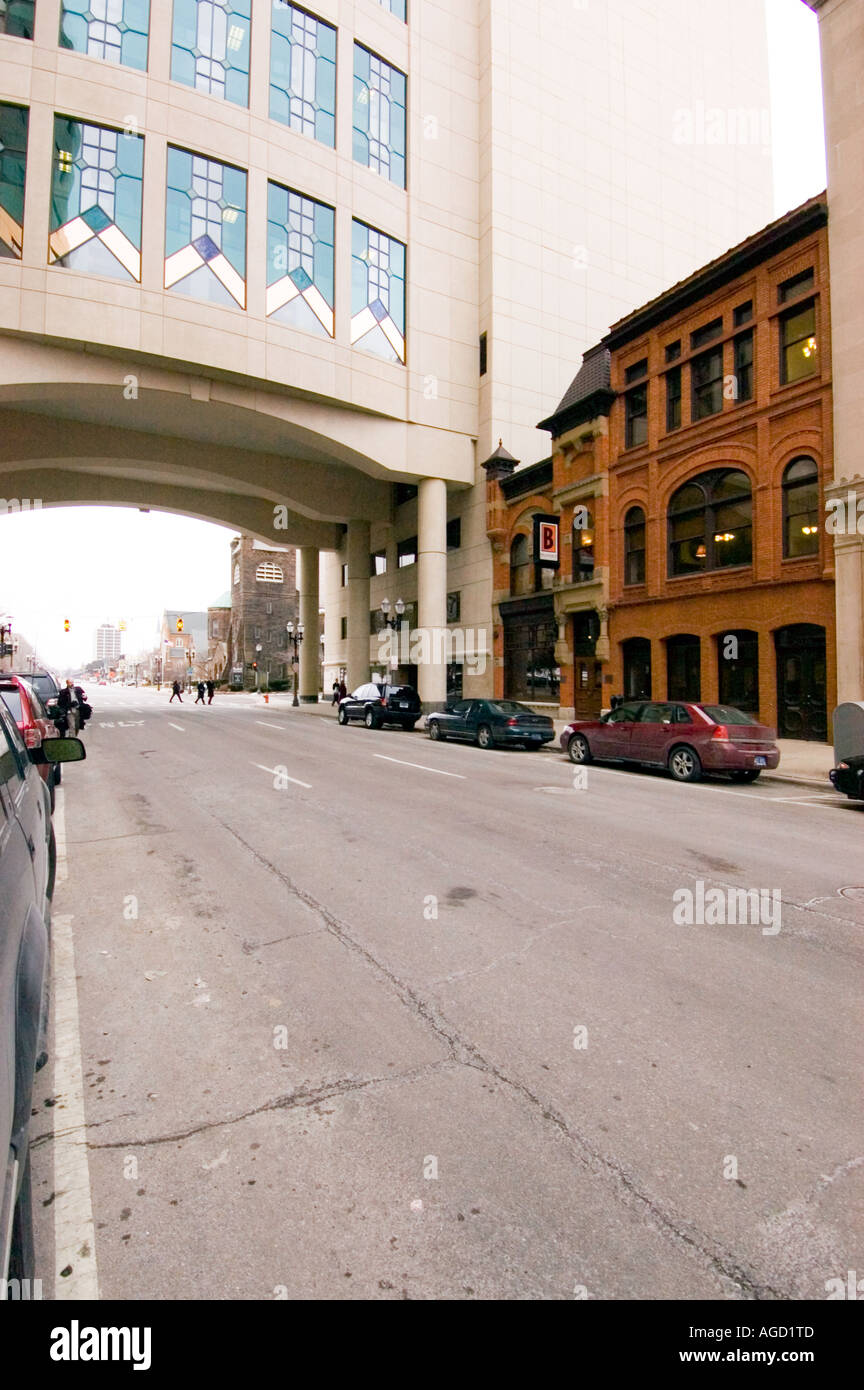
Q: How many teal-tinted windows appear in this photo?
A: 11